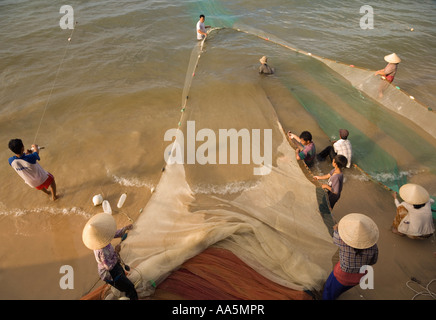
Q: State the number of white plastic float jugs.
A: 3